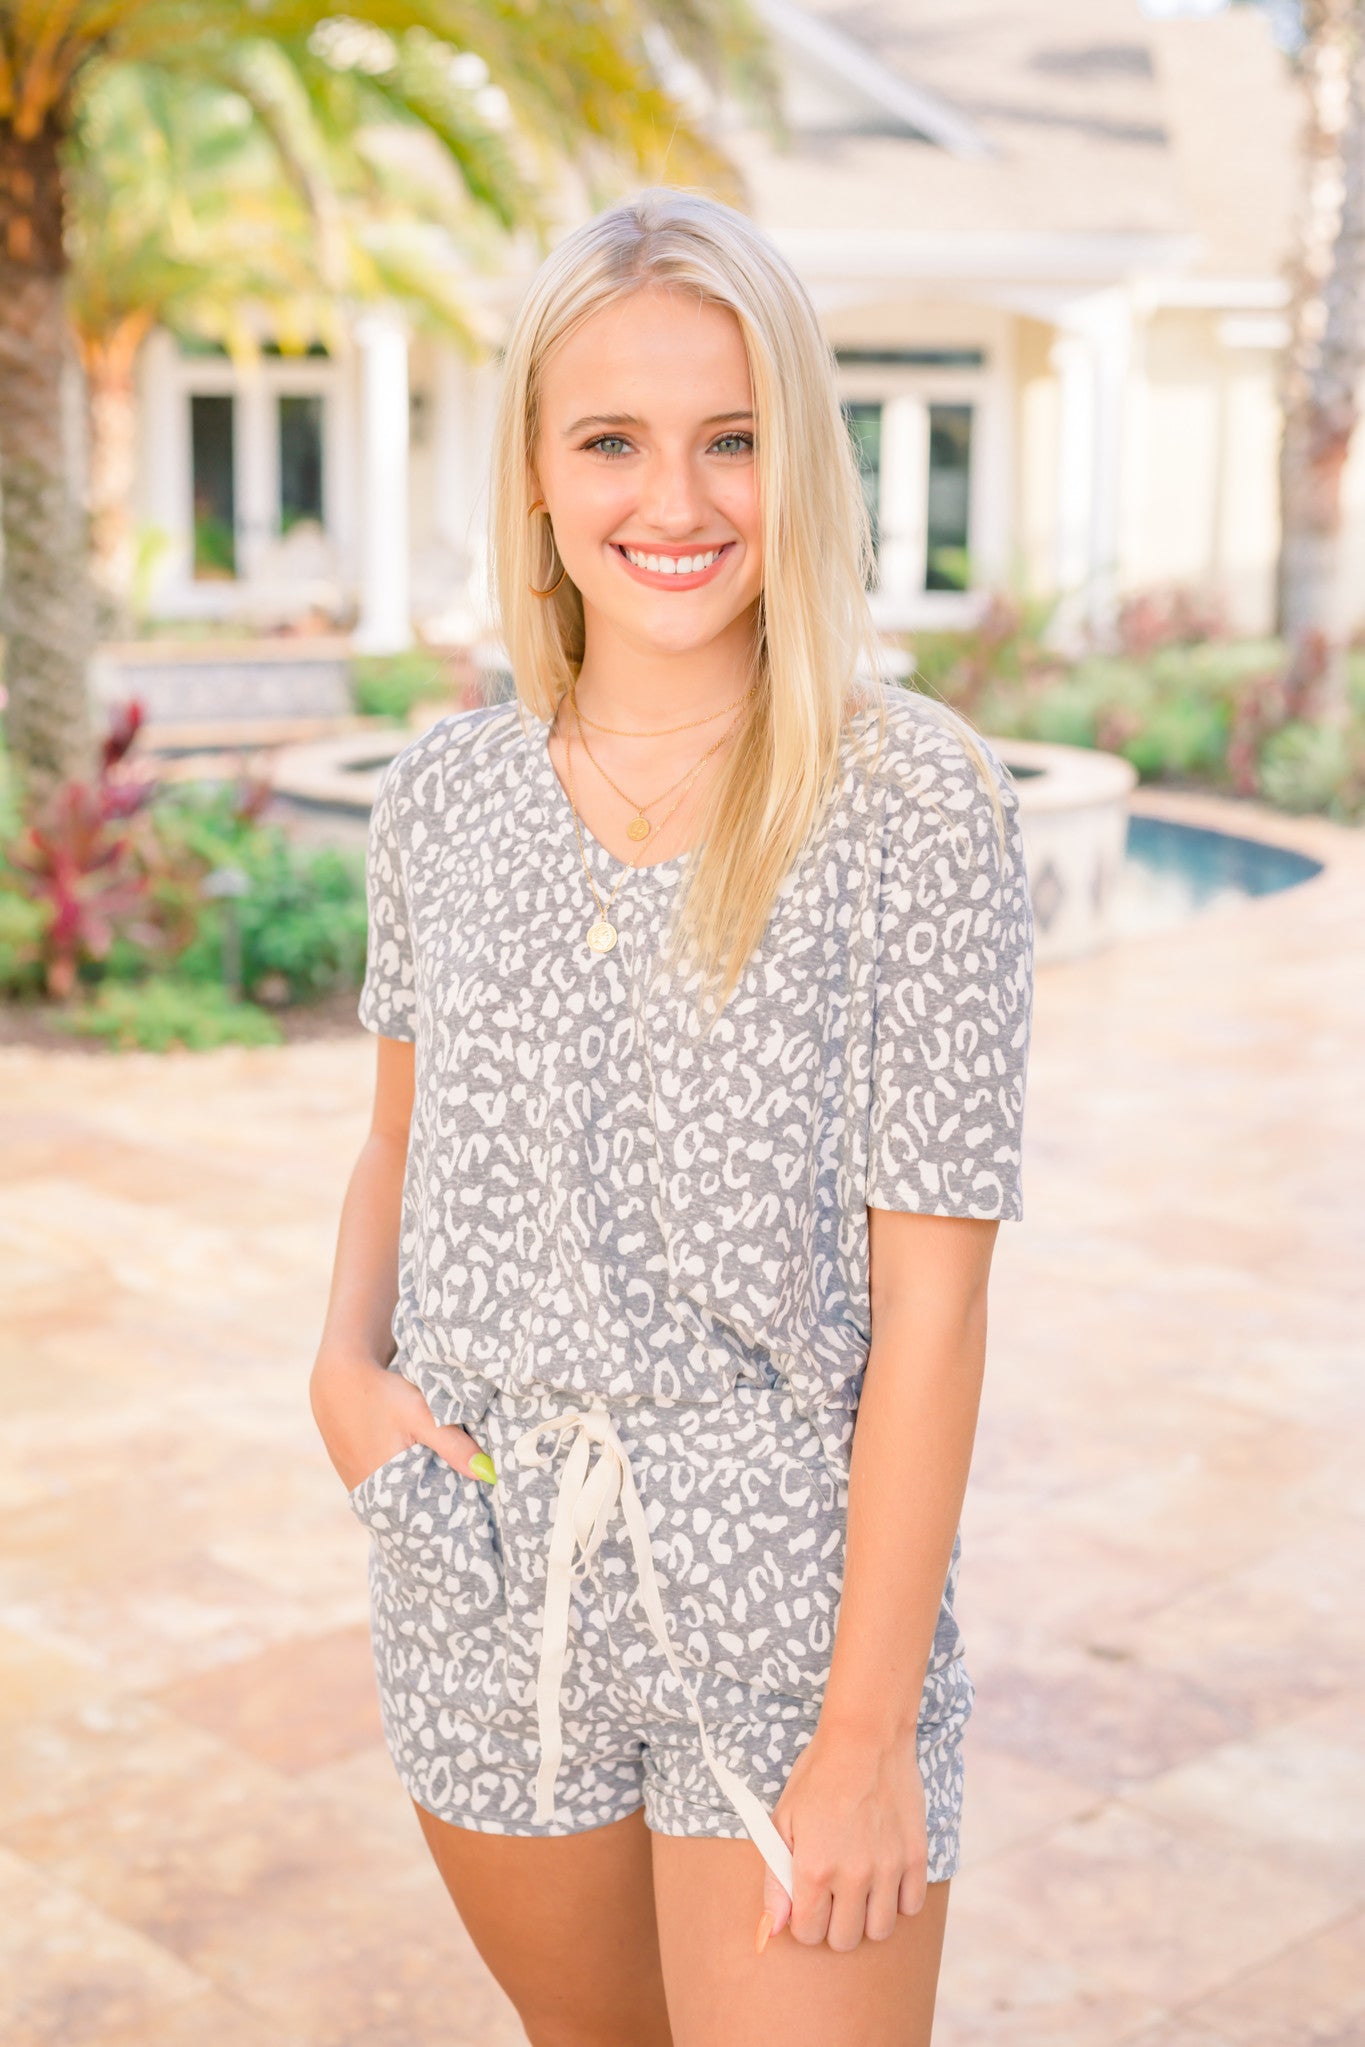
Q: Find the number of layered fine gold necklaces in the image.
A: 3